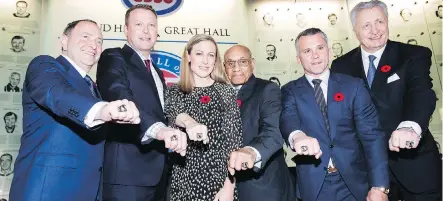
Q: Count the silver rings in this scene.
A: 6